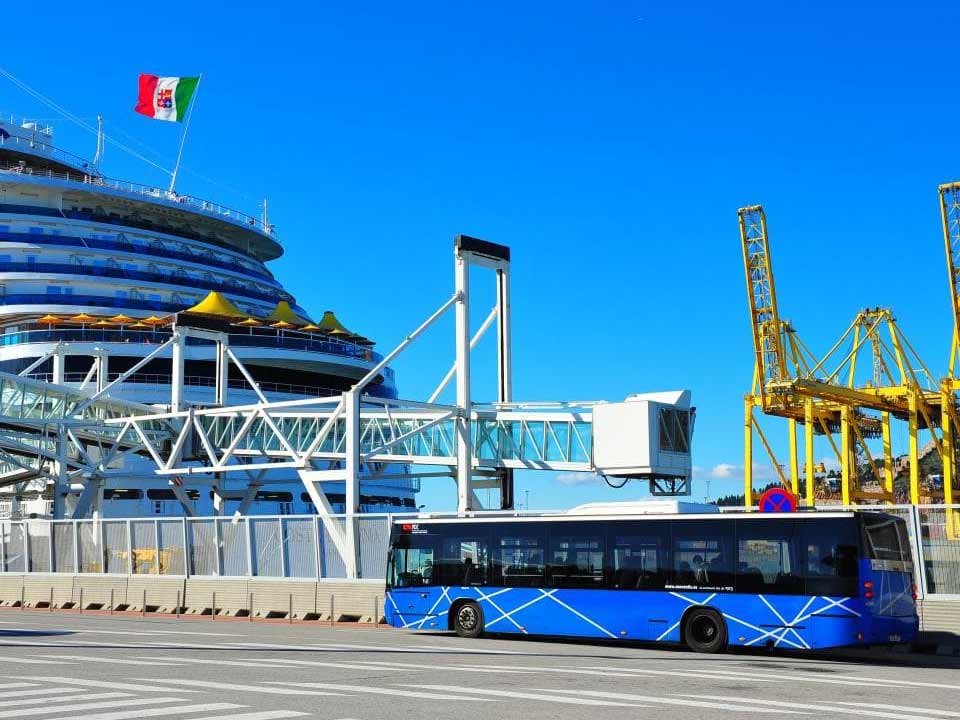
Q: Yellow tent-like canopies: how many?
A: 3